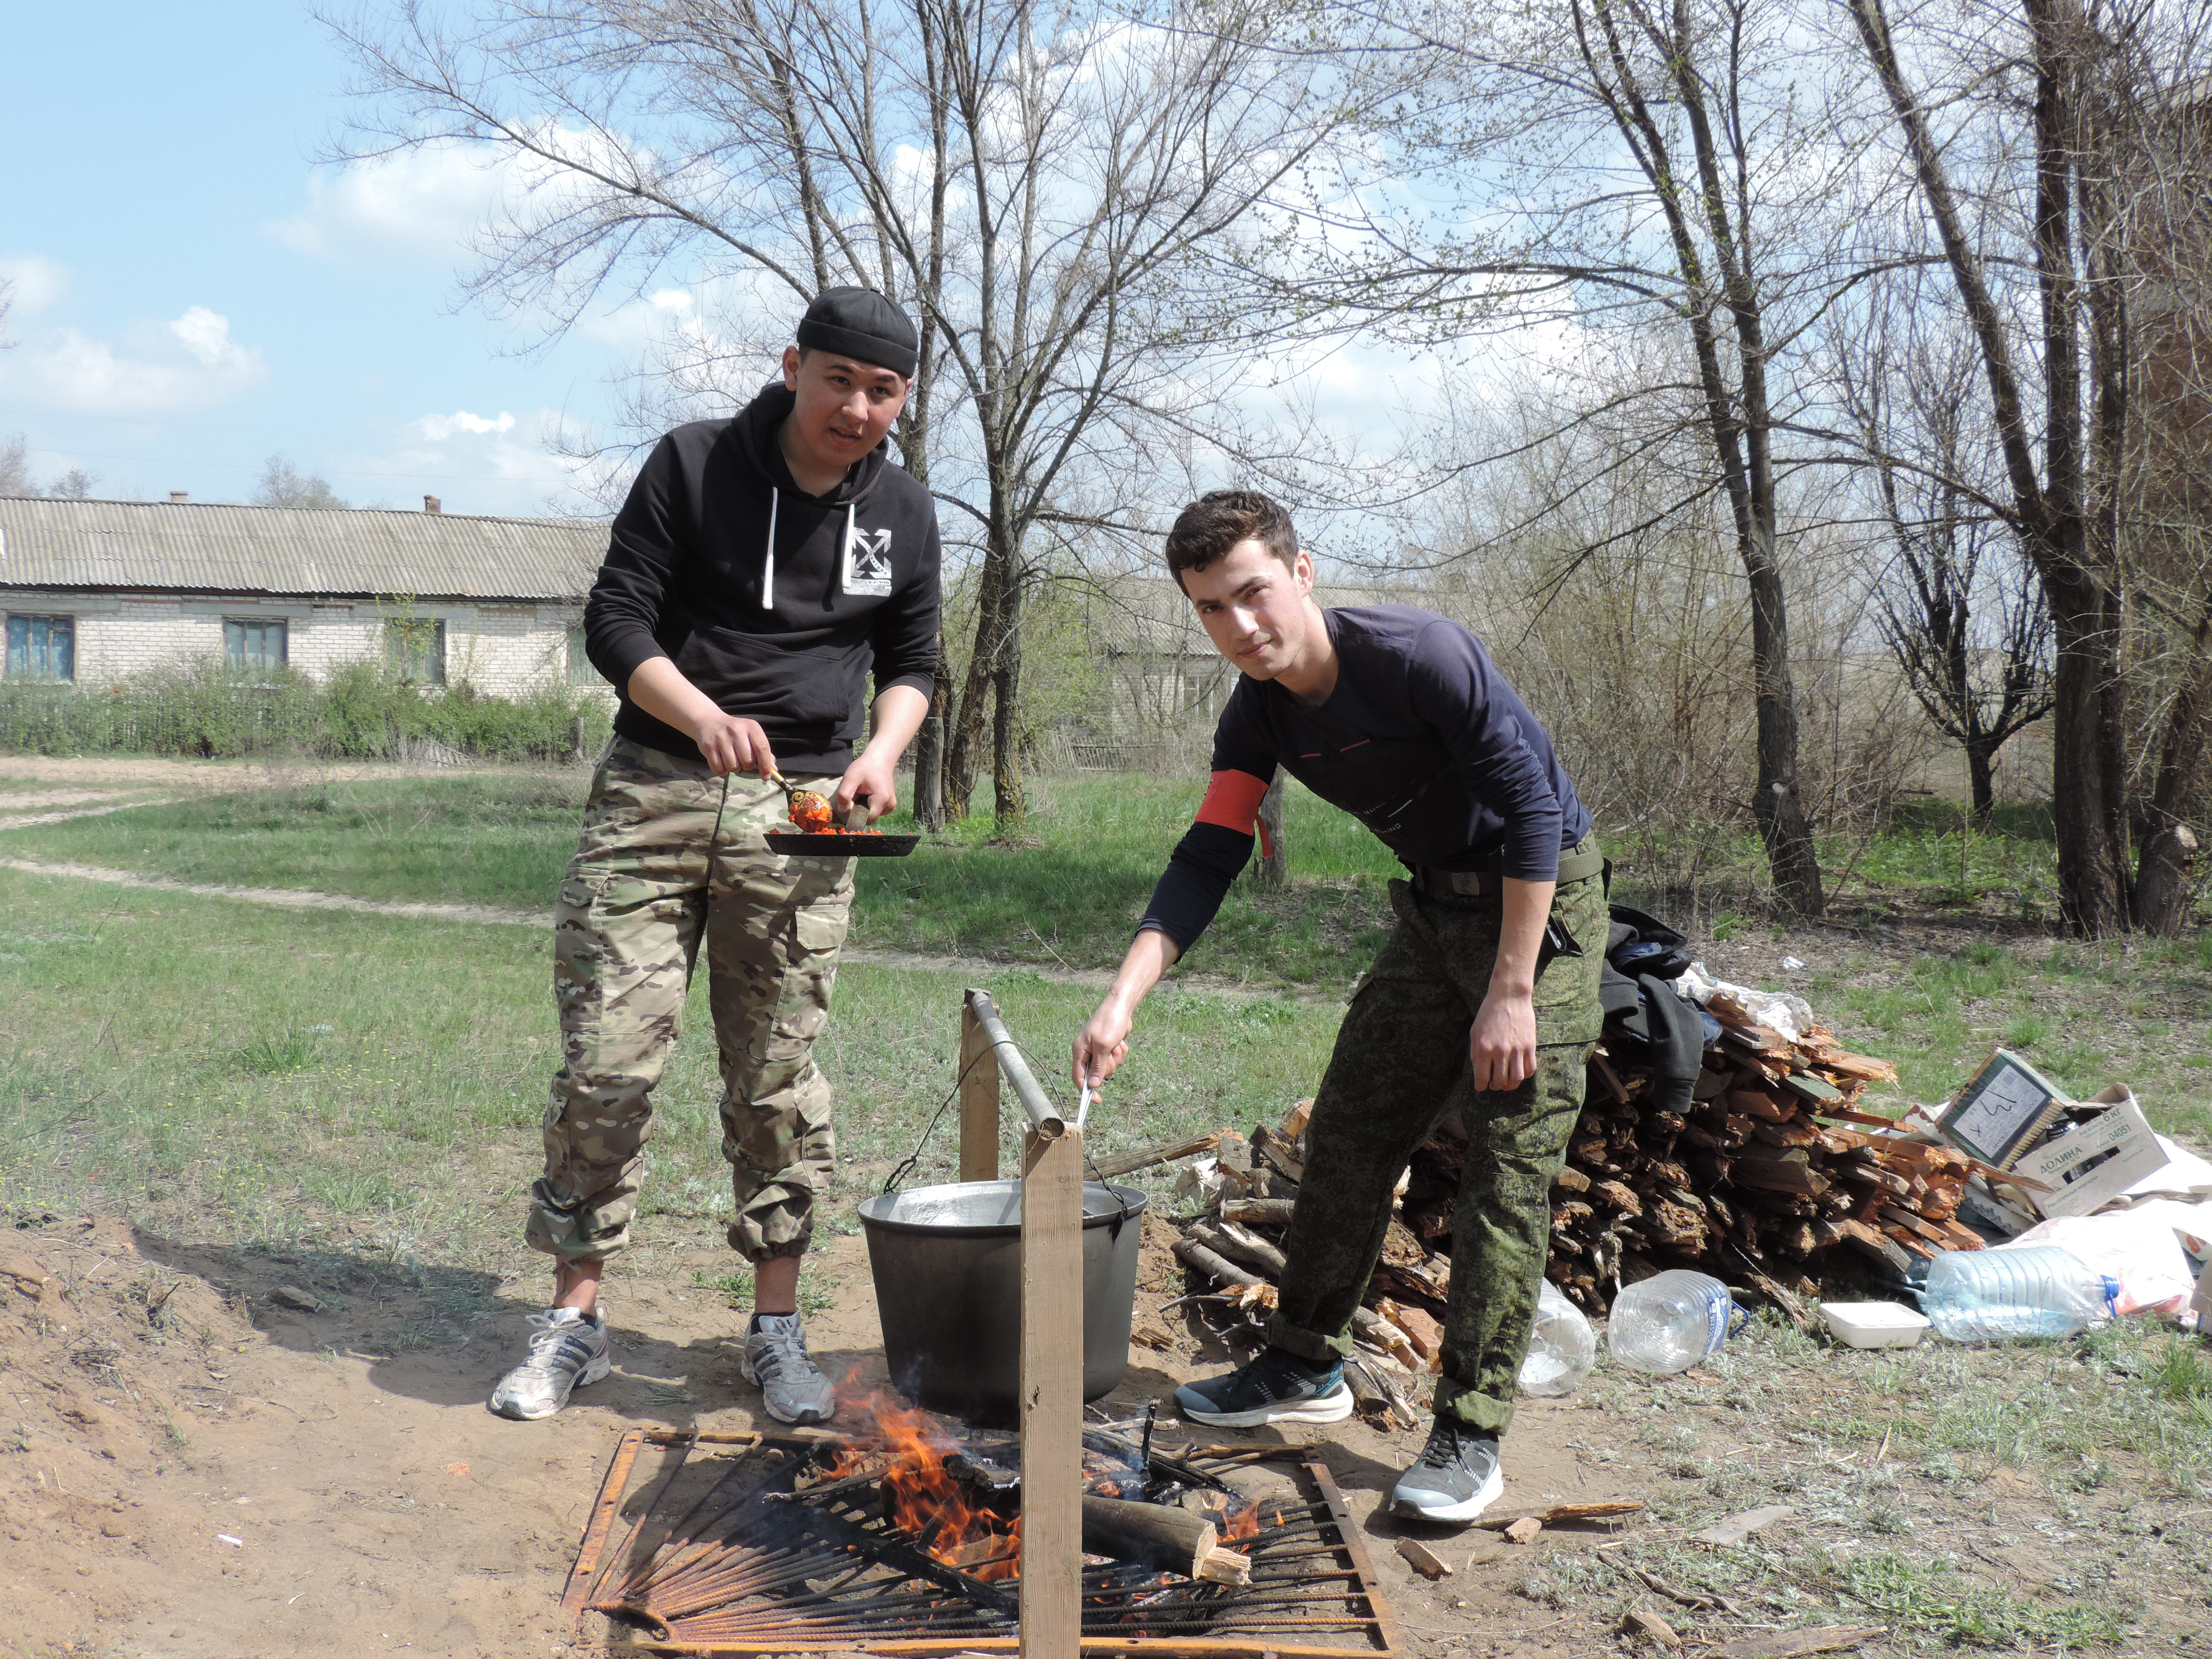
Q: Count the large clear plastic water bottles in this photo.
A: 3